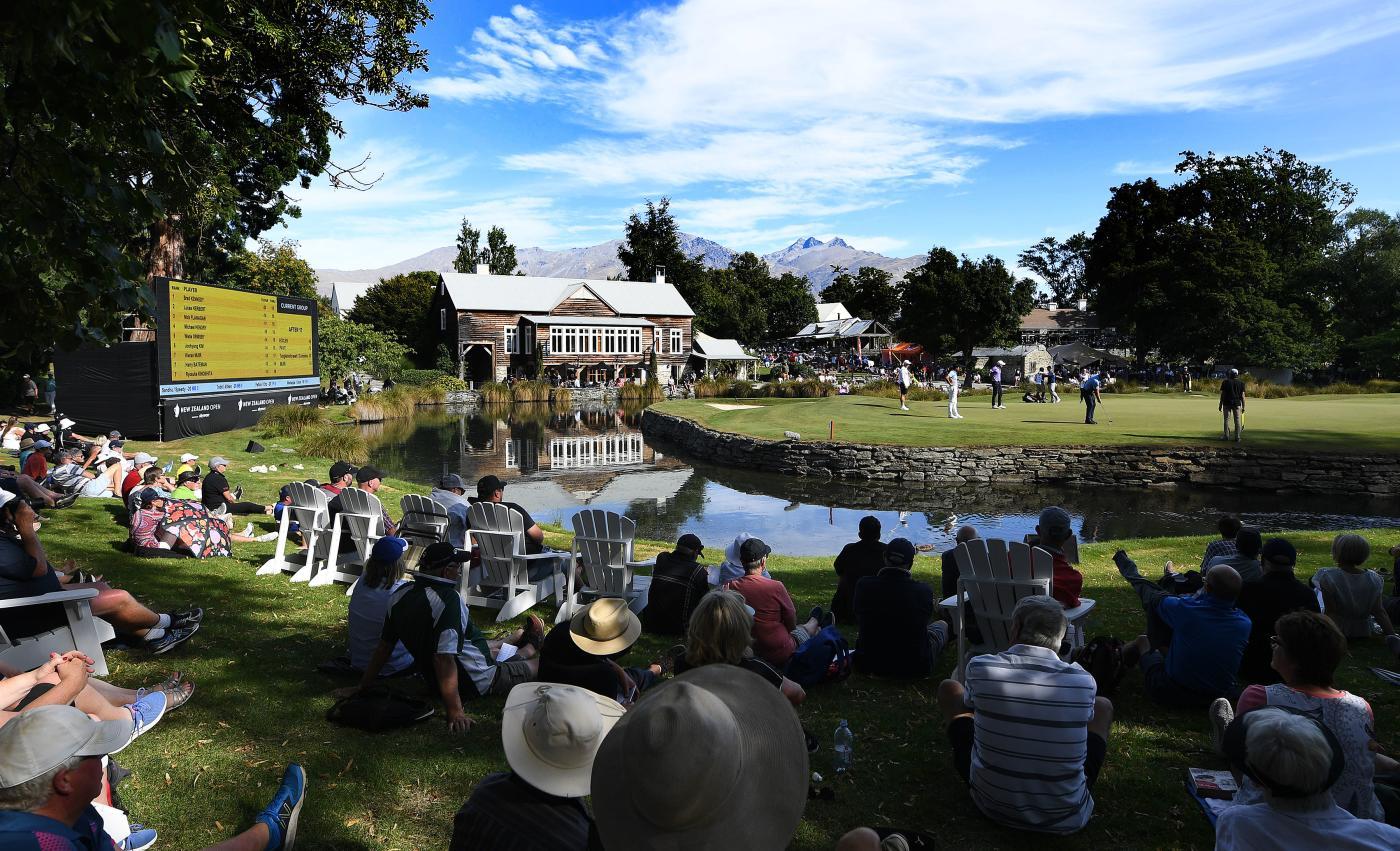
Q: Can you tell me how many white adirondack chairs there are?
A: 7